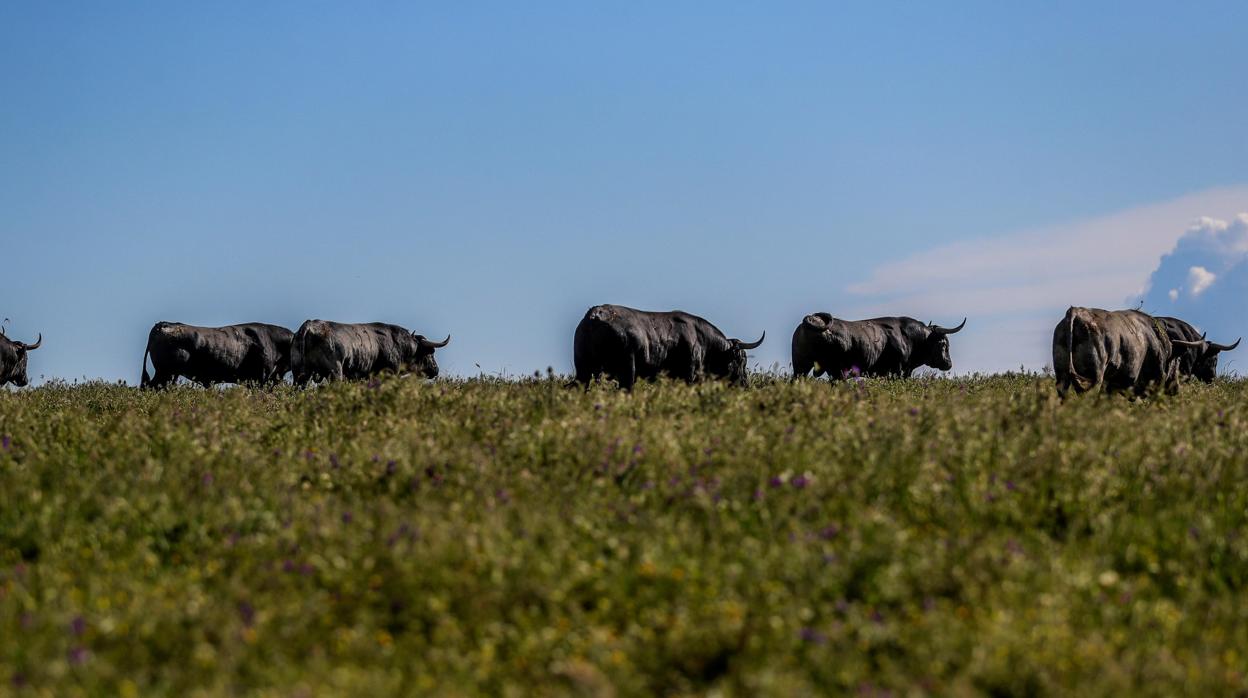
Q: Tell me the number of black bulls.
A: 7